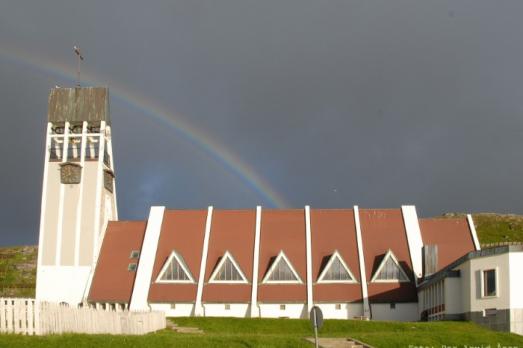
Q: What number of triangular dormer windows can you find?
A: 5